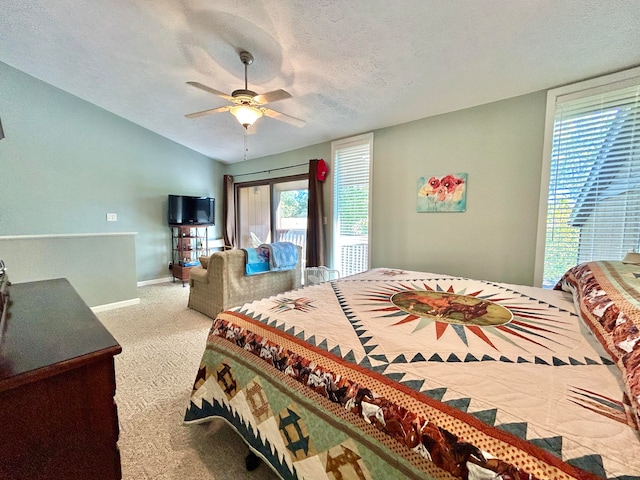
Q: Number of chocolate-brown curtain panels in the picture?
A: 2